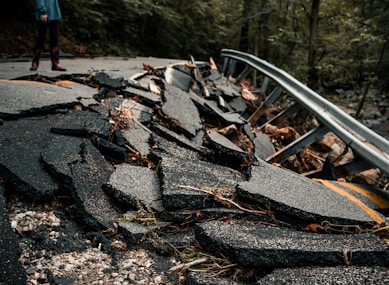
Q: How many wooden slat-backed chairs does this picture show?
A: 0